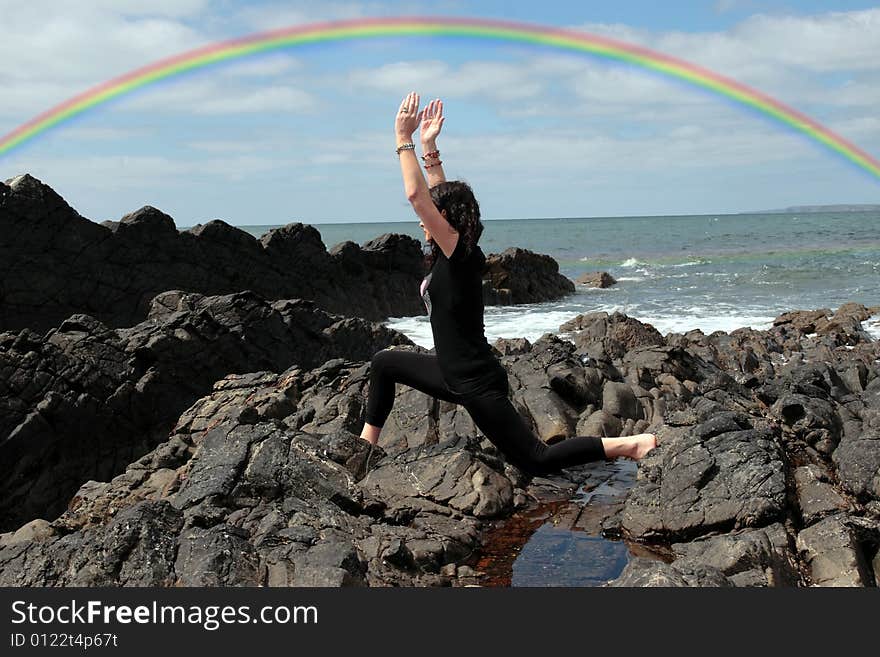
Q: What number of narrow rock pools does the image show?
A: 1